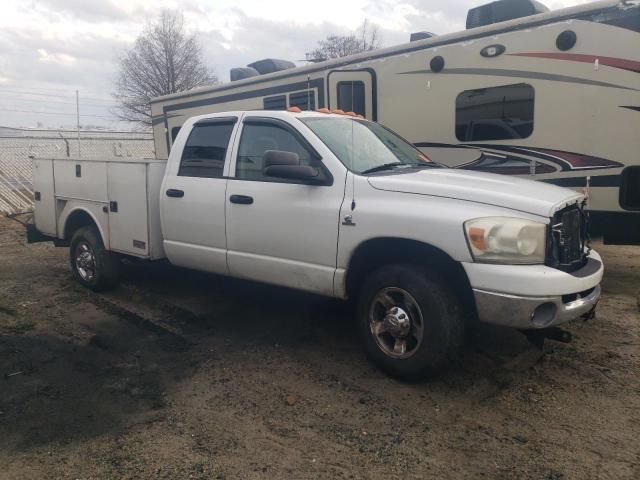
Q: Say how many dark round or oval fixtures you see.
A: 3